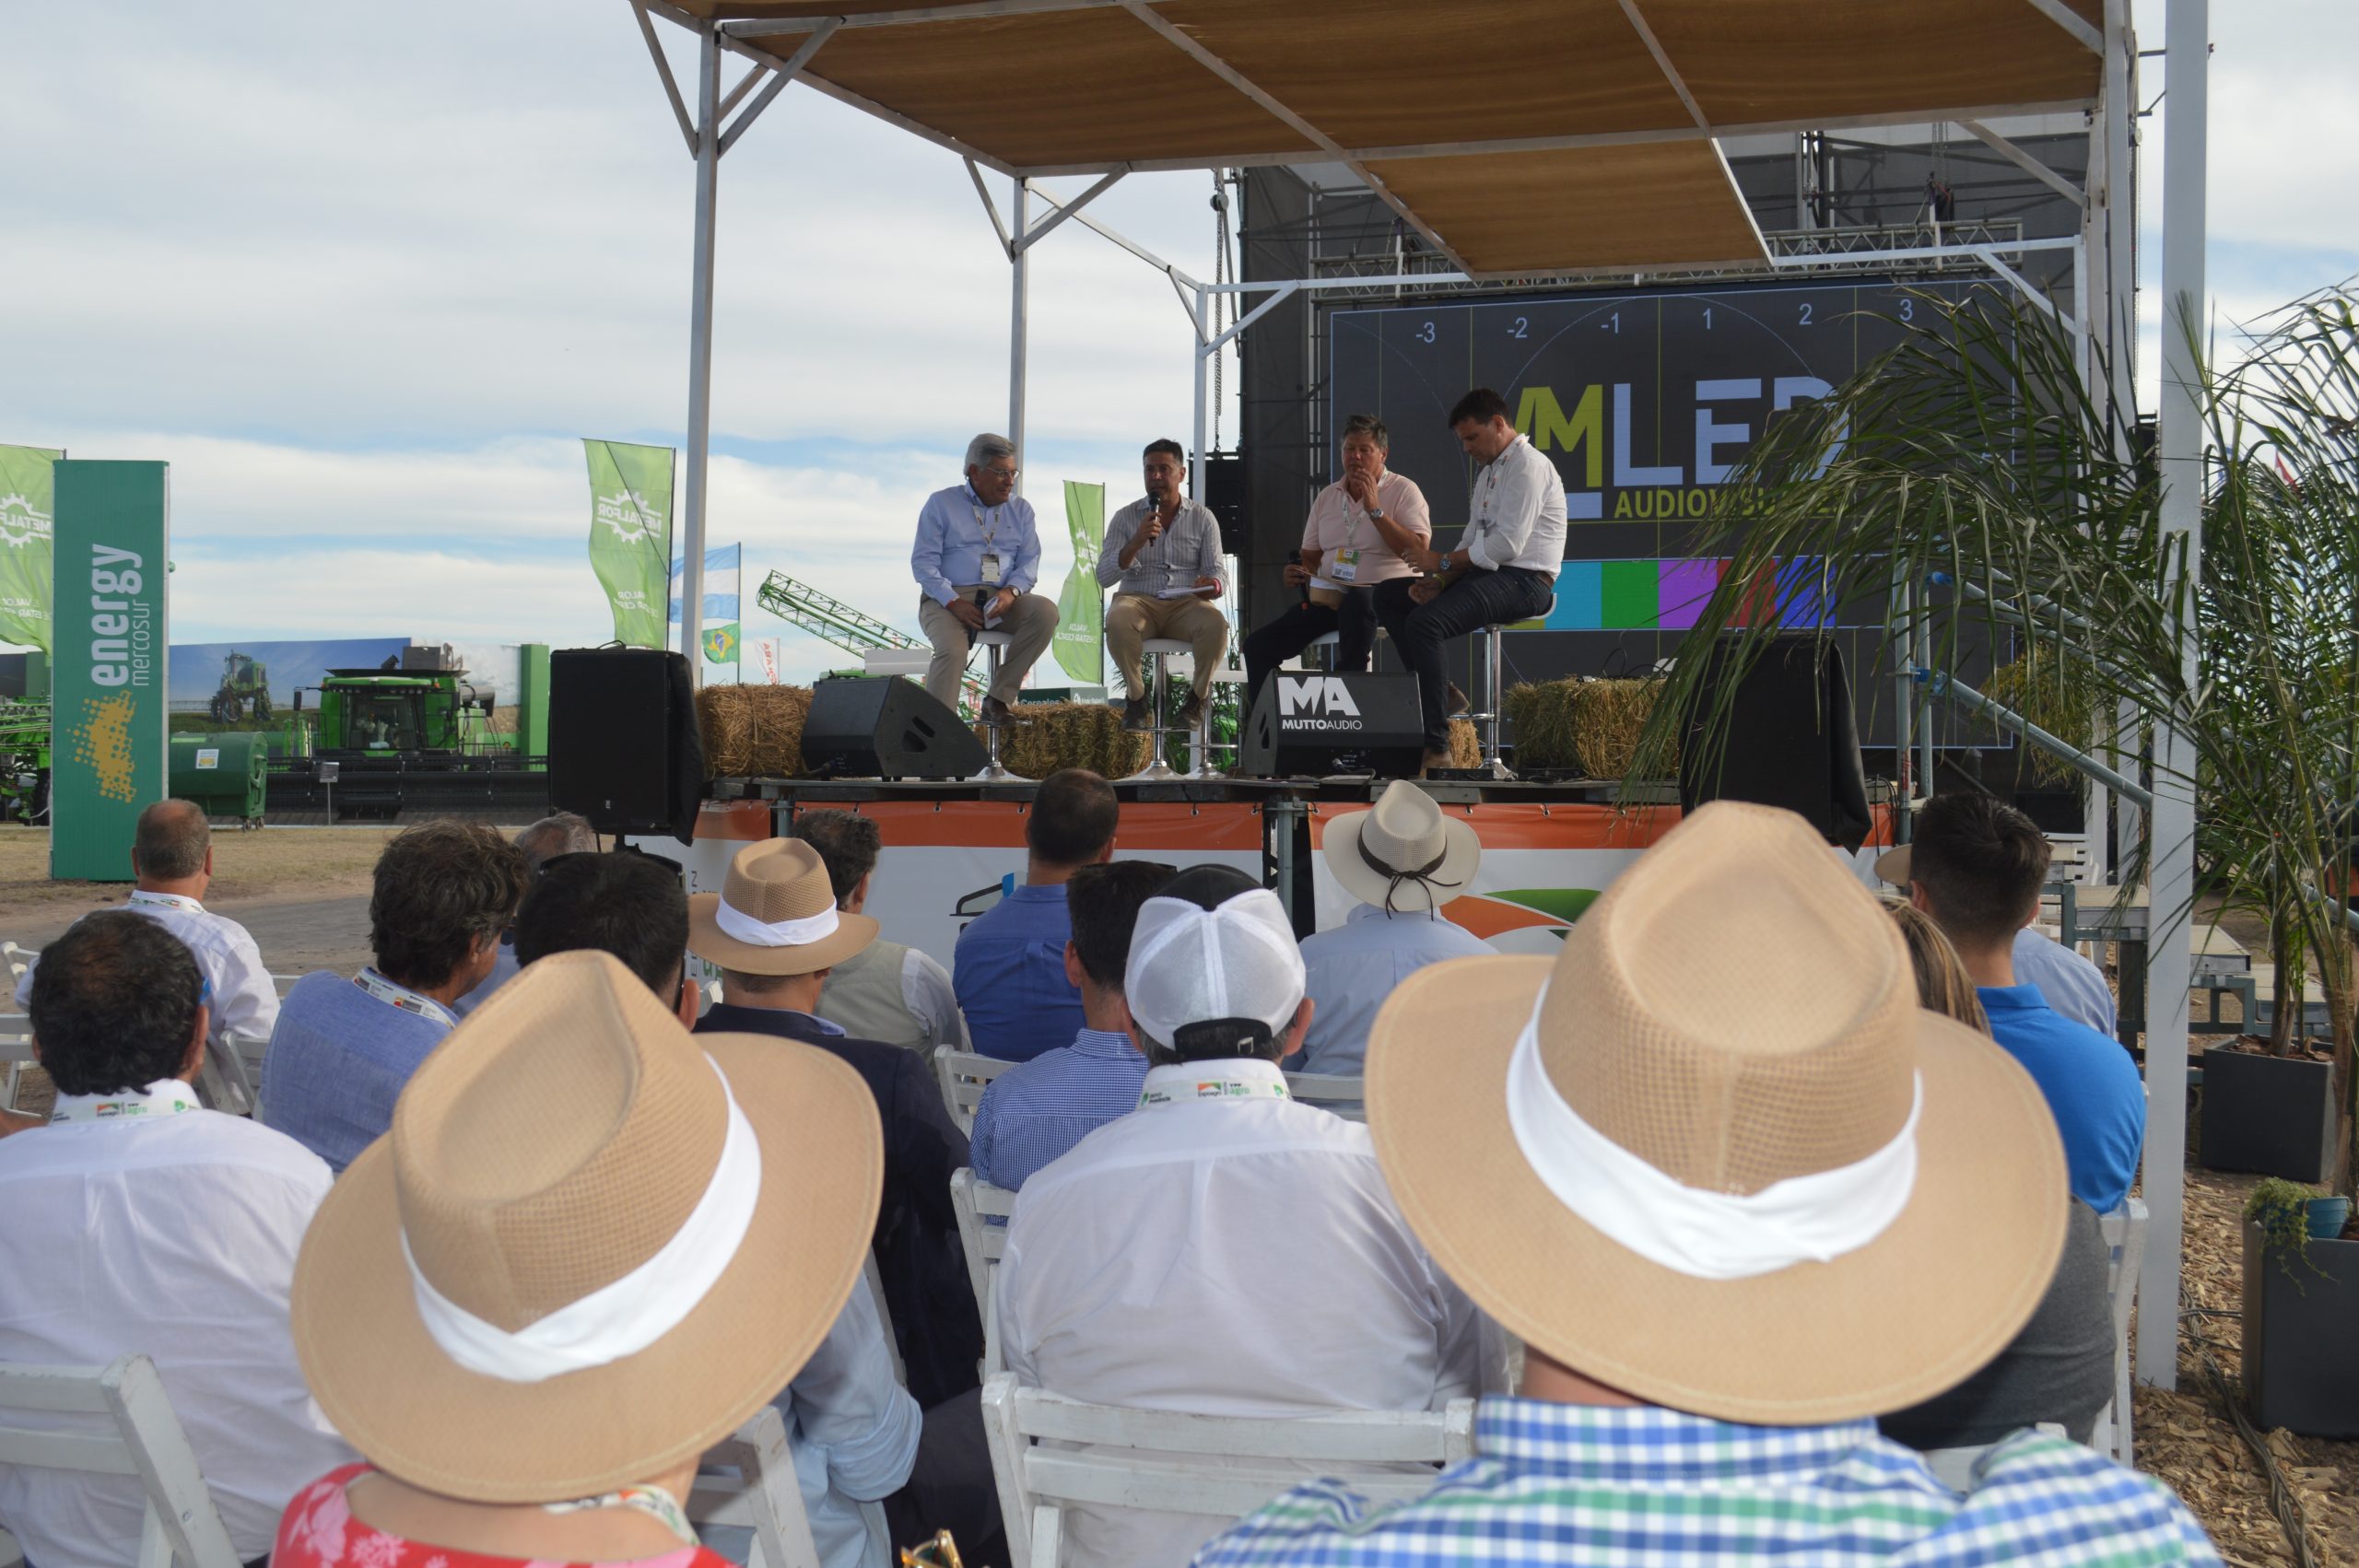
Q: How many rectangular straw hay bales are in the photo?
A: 4